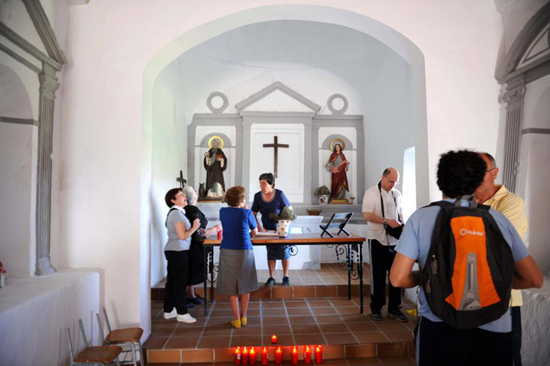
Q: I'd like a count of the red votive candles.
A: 9